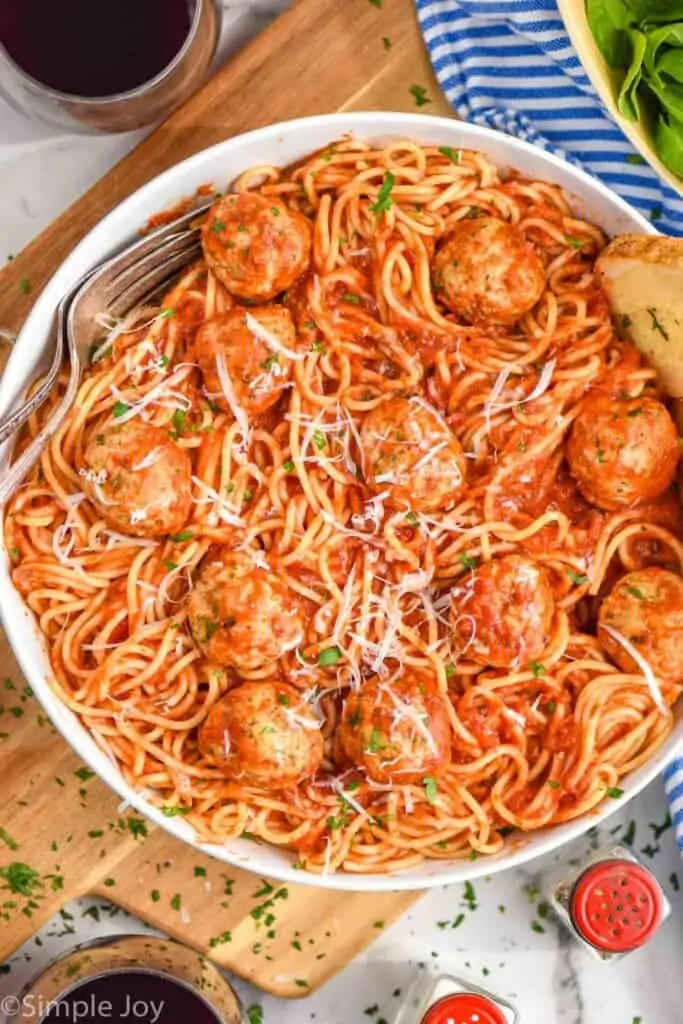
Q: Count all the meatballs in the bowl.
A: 11